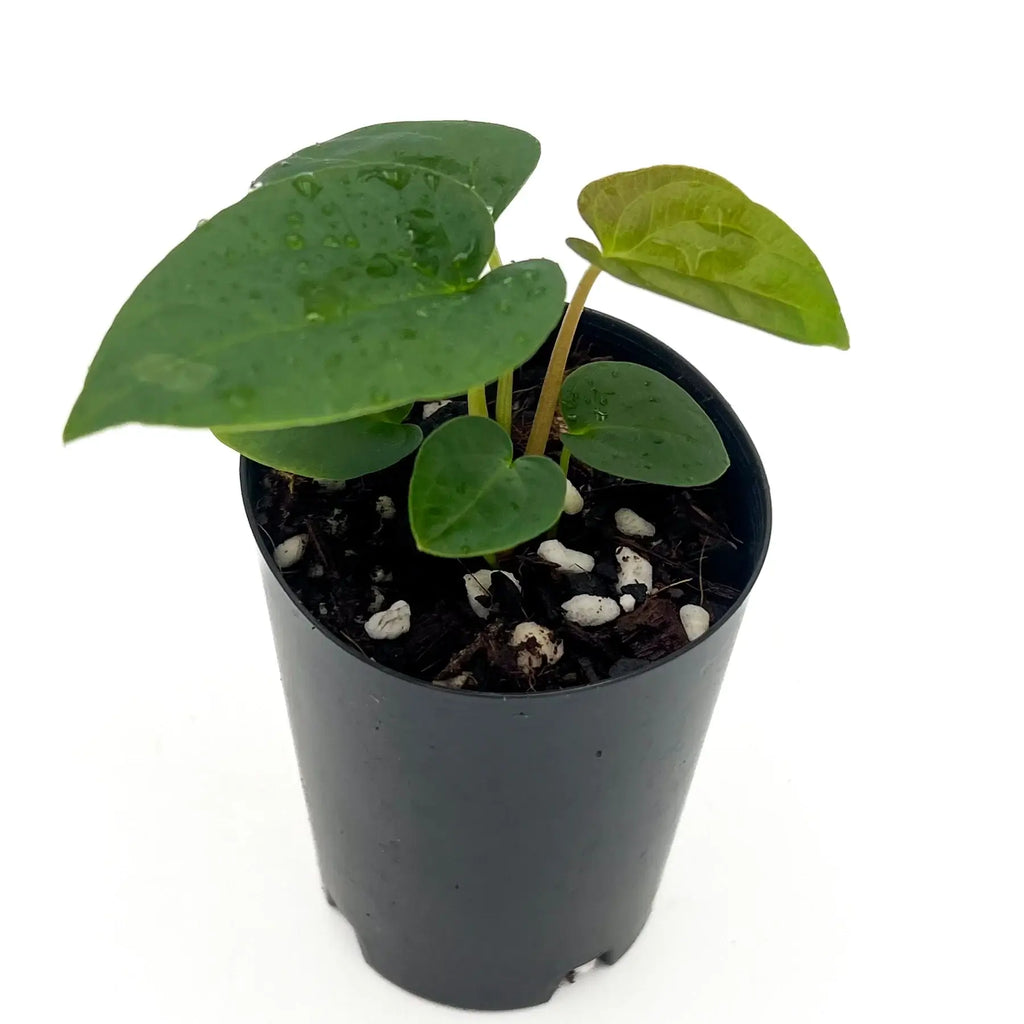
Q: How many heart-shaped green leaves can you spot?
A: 6